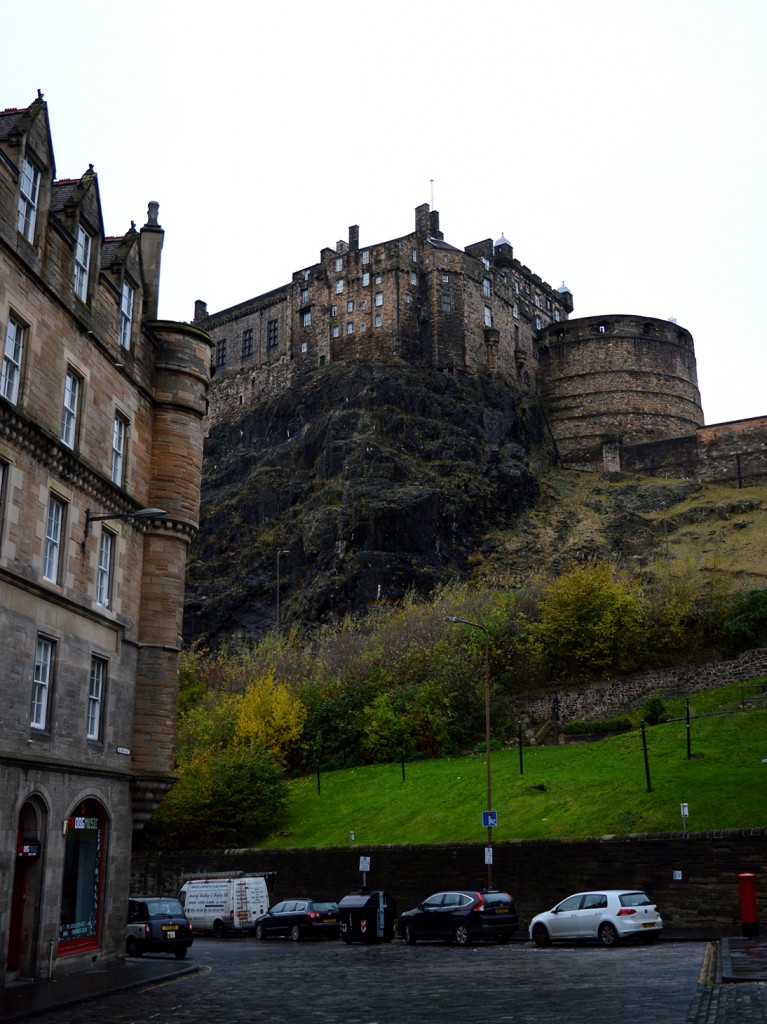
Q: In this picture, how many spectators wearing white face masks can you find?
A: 0